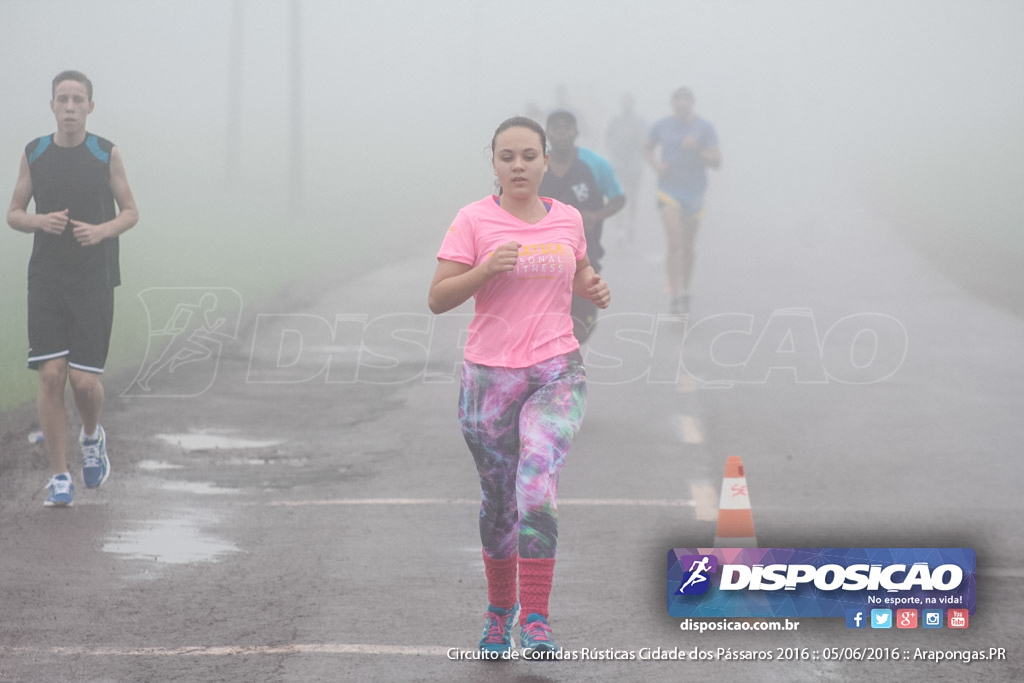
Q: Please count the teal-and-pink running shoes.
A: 2